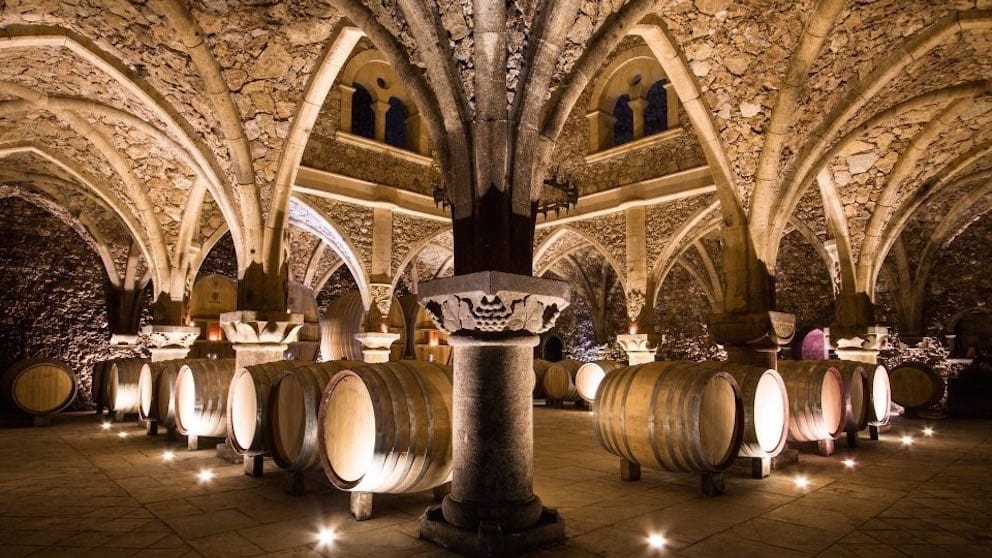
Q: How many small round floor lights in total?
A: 10